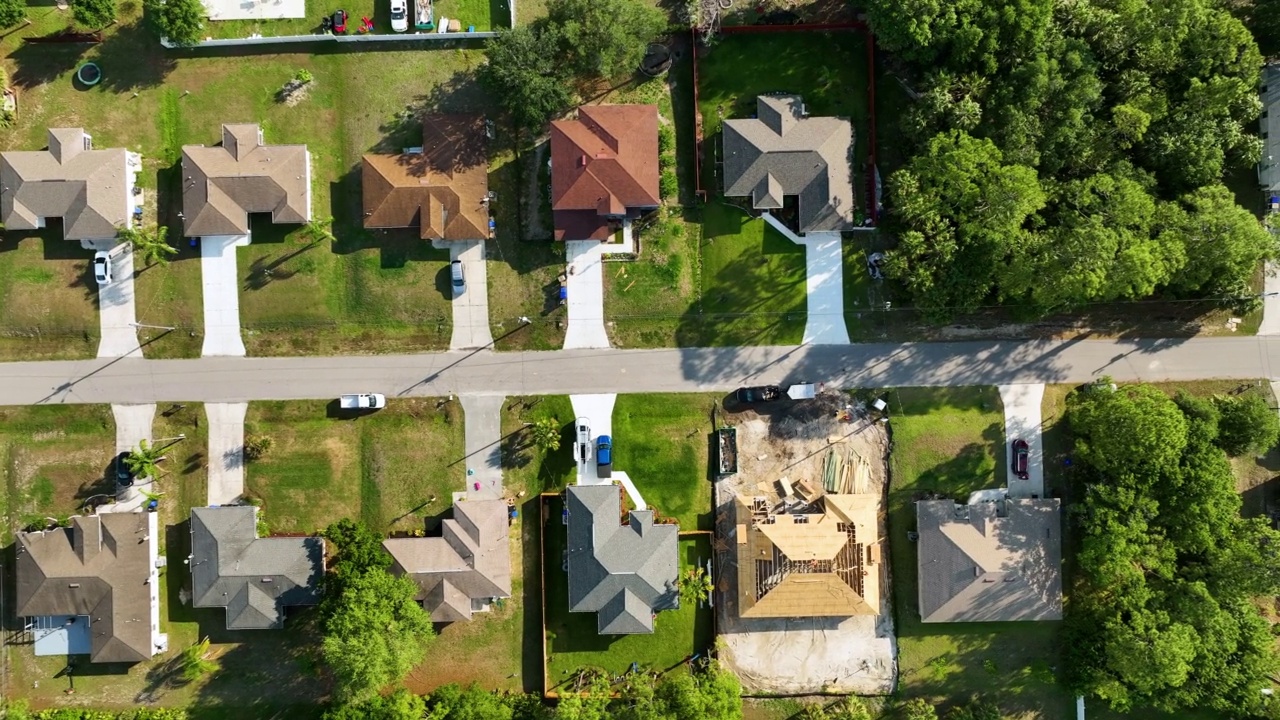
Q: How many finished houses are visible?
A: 10